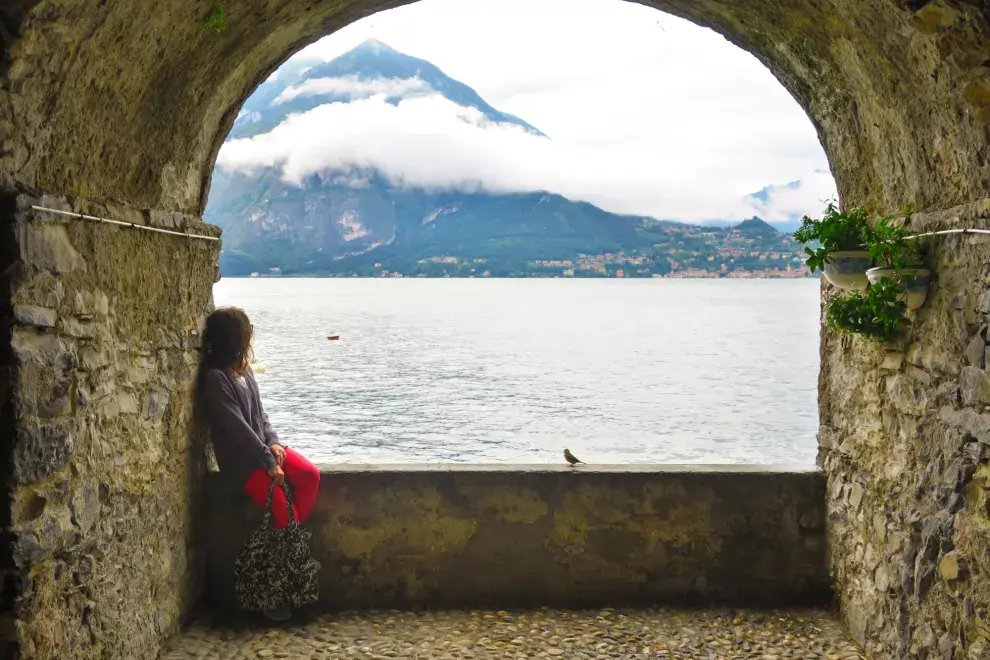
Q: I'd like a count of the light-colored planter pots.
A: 2